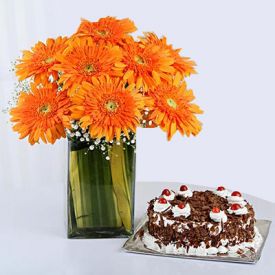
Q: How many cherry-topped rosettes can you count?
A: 8